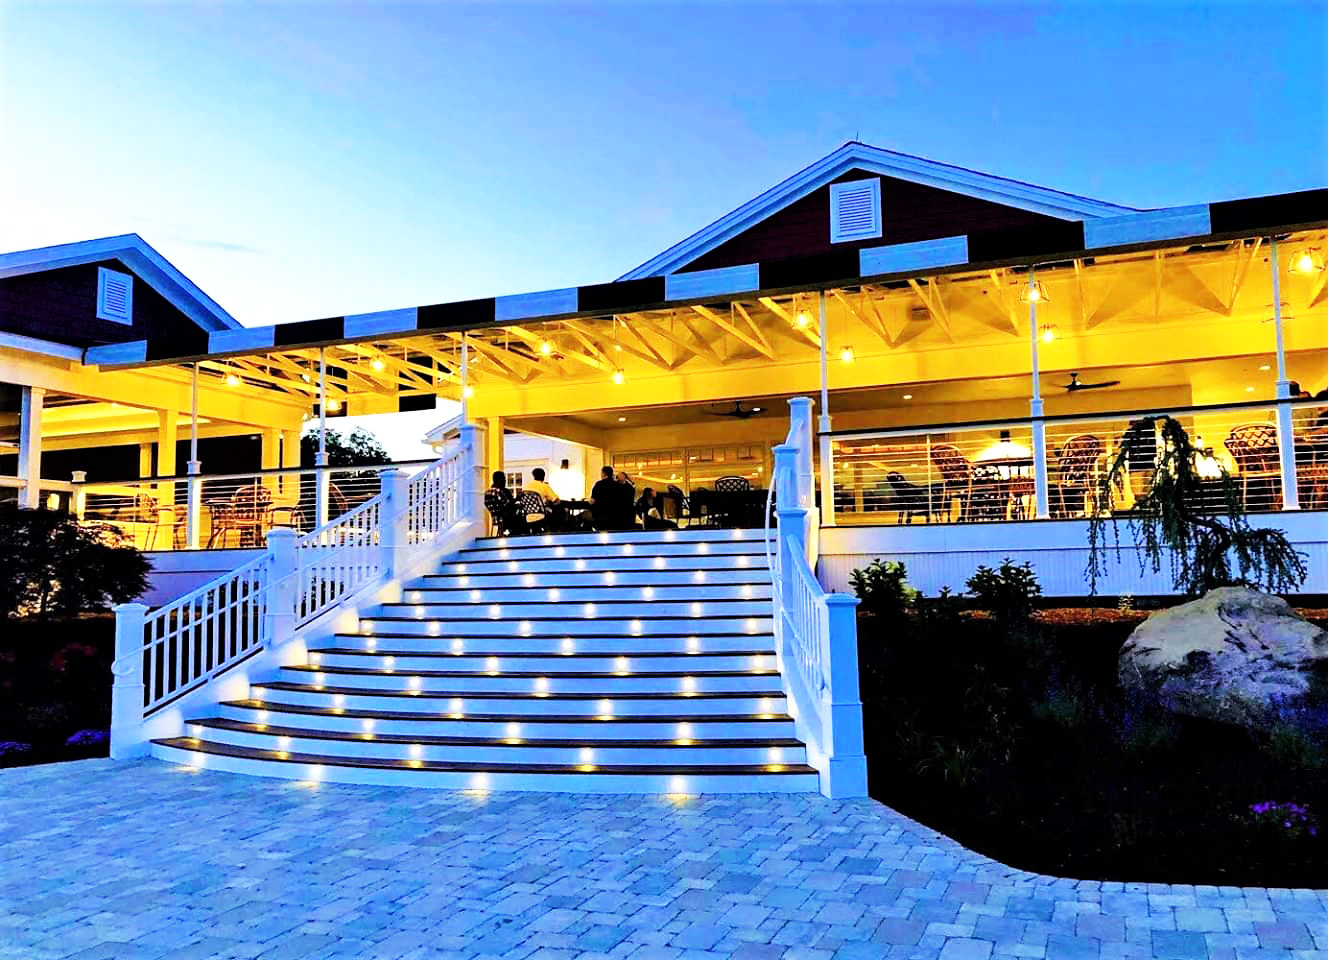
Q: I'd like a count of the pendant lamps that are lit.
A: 11